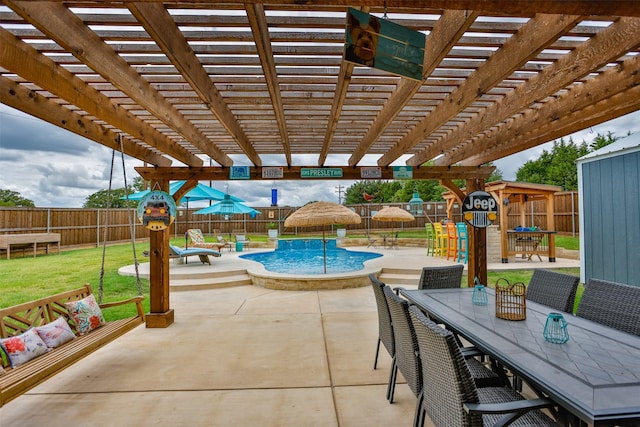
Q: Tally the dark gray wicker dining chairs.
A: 6